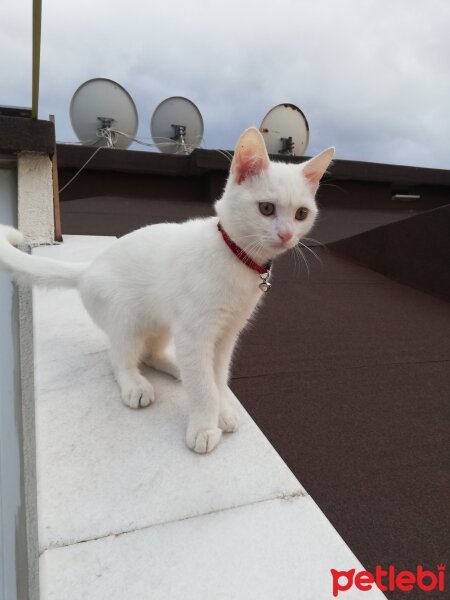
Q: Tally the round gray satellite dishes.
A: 3